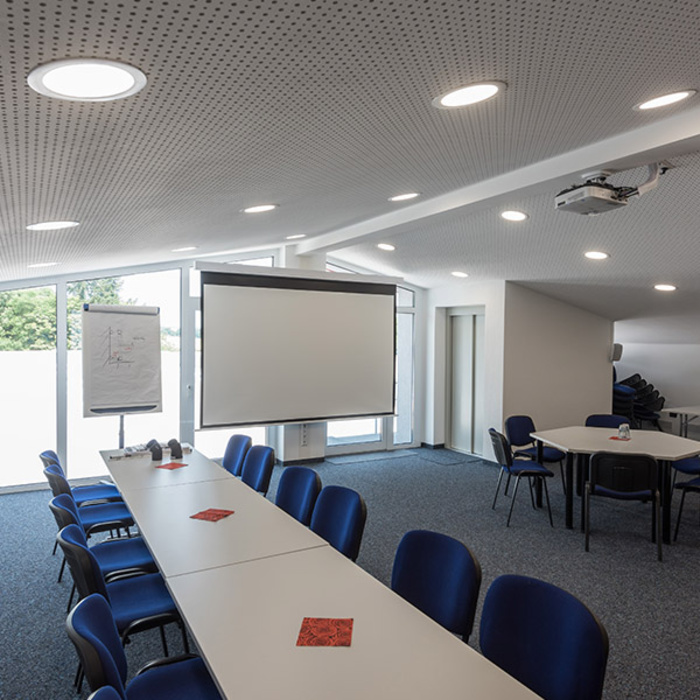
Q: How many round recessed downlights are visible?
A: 14